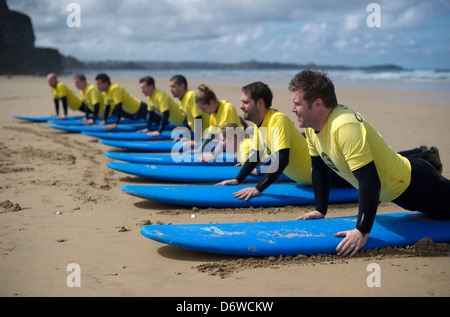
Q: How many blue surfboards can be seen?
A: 9